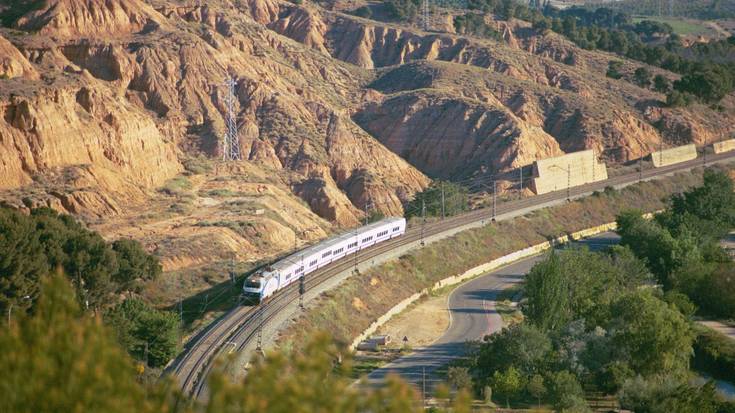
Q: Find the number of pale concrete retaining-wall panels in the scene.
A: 3